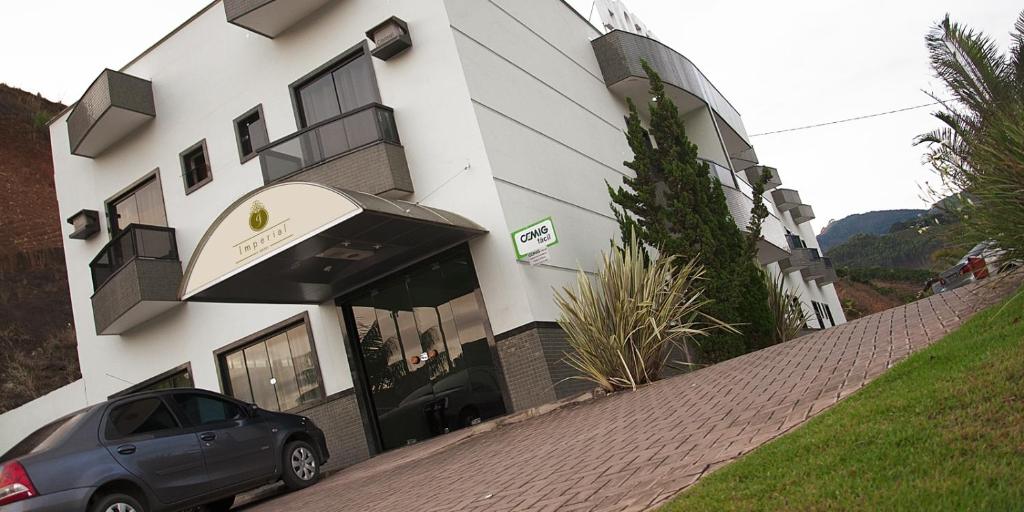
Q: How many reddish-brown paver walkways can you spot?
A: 1